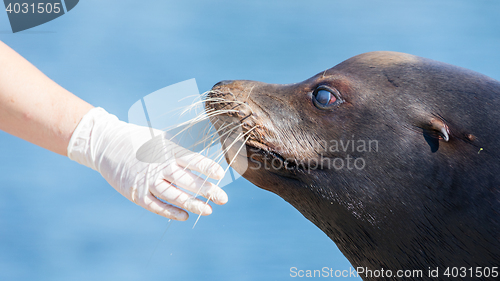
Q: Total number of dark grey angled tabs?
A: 2